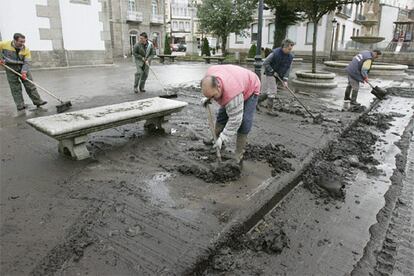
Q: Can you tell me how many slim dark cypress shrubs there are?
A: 3